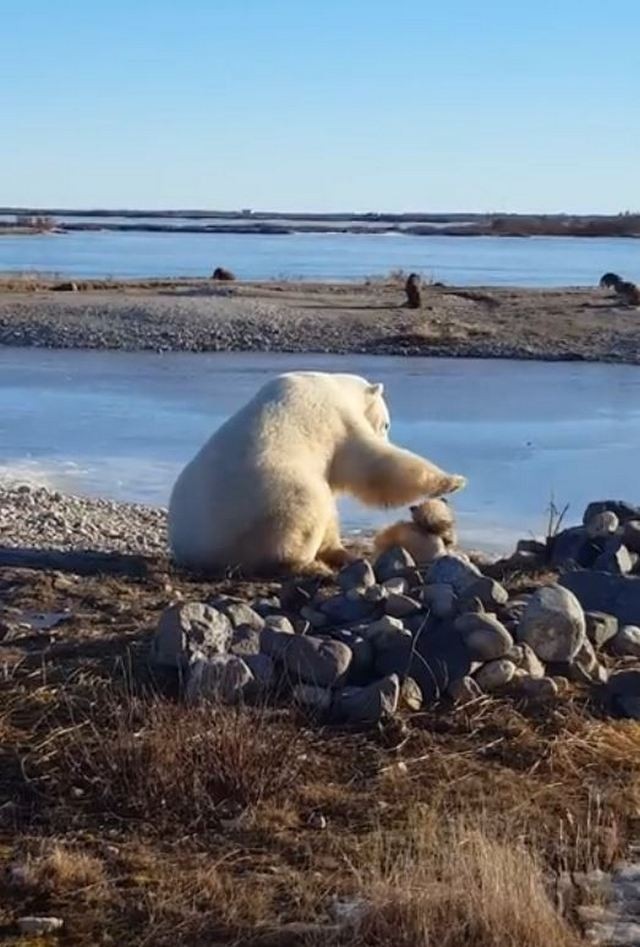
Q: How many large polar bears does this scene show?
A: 1